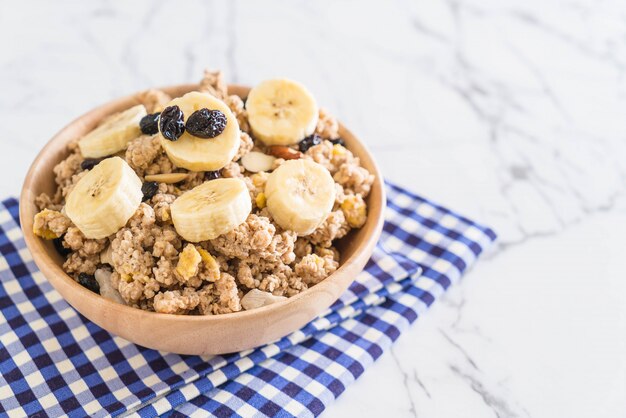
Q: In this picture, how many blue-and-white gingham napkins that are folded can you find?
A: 1